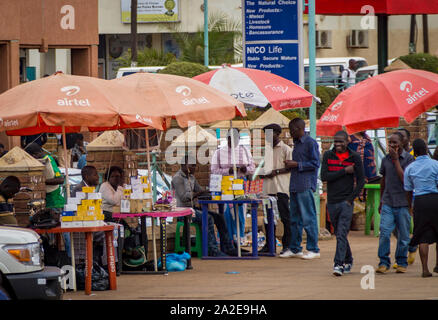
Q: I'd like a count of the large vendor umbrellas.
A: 4